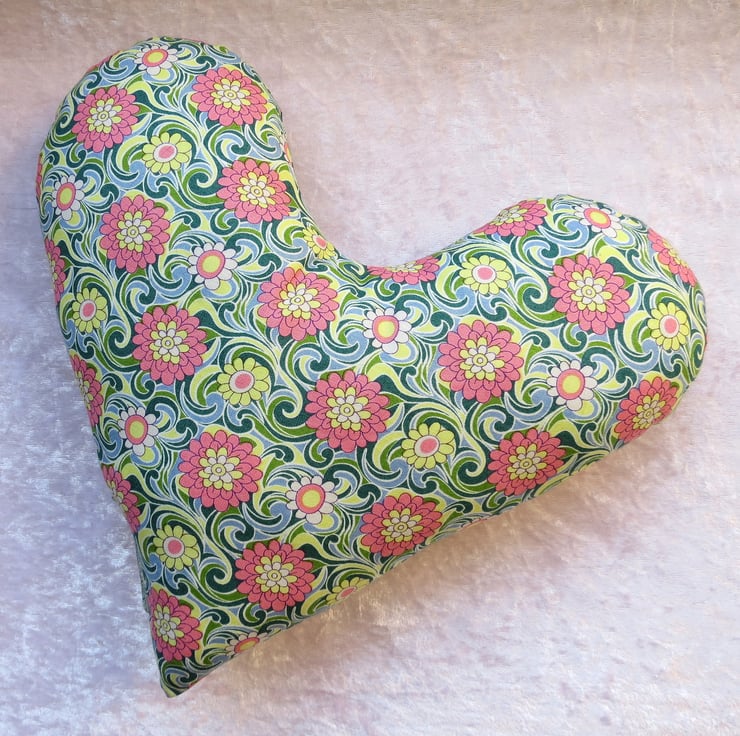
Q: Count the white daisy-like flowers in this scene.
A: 9